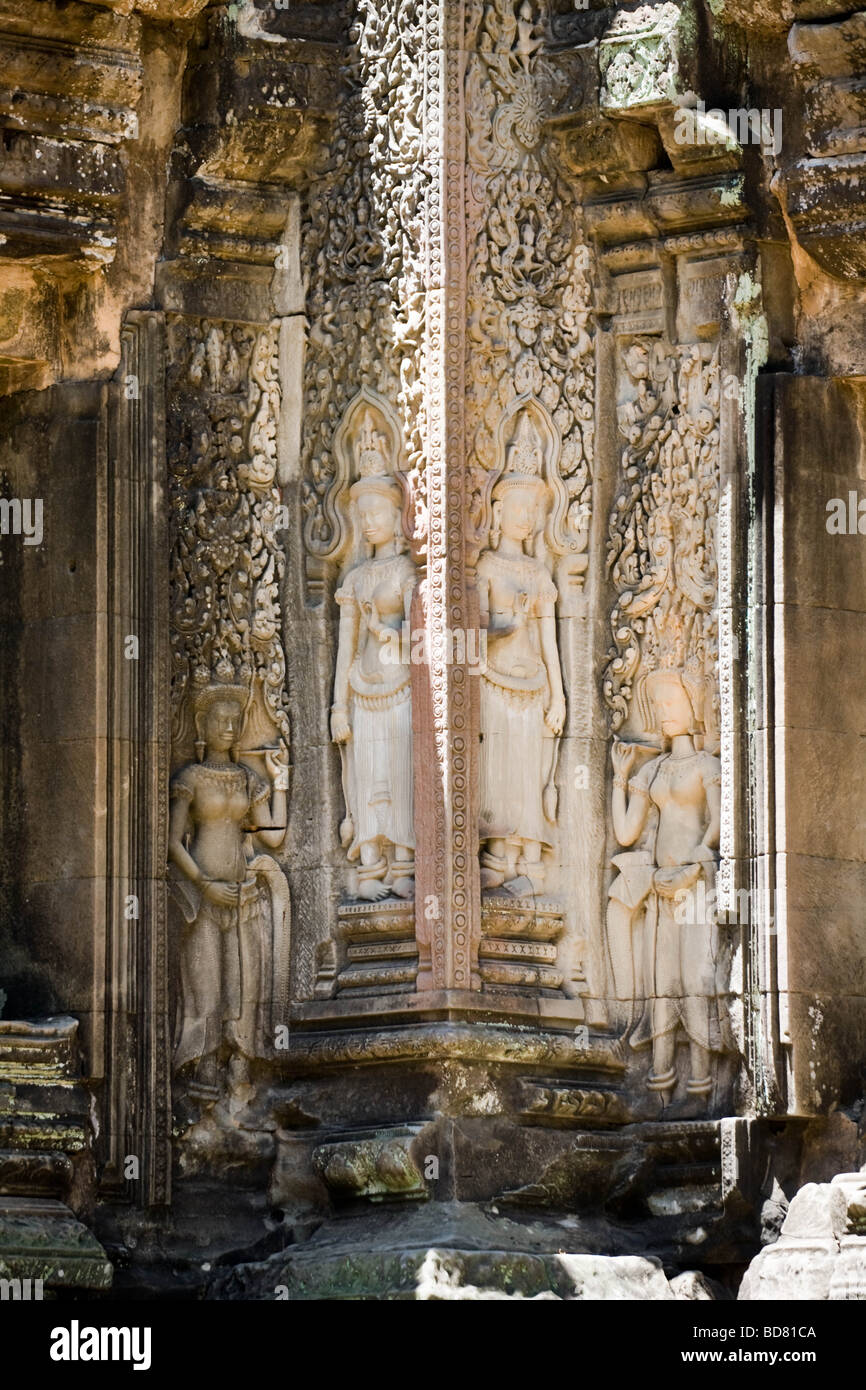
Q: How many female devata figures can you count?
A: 4